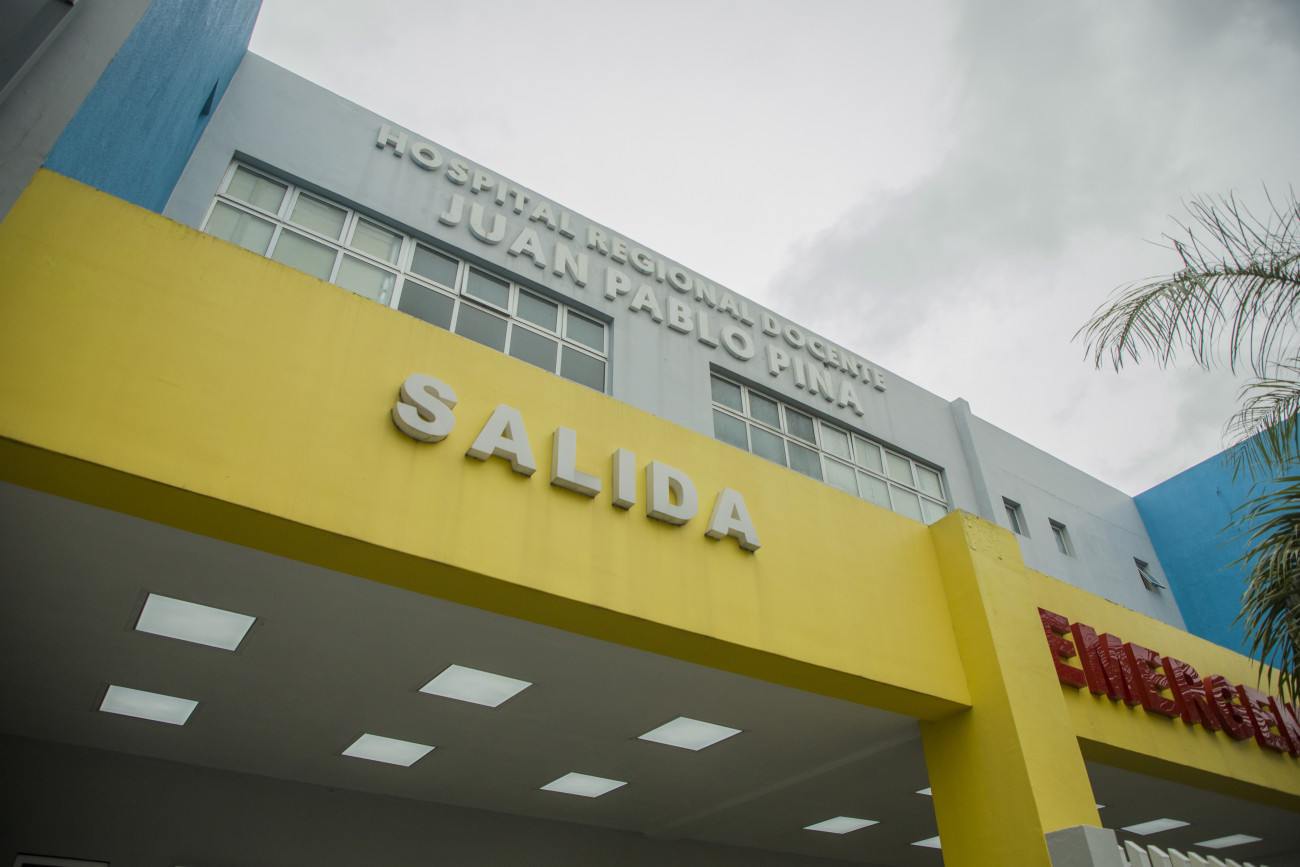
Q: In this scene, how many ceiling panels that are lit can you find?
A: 12